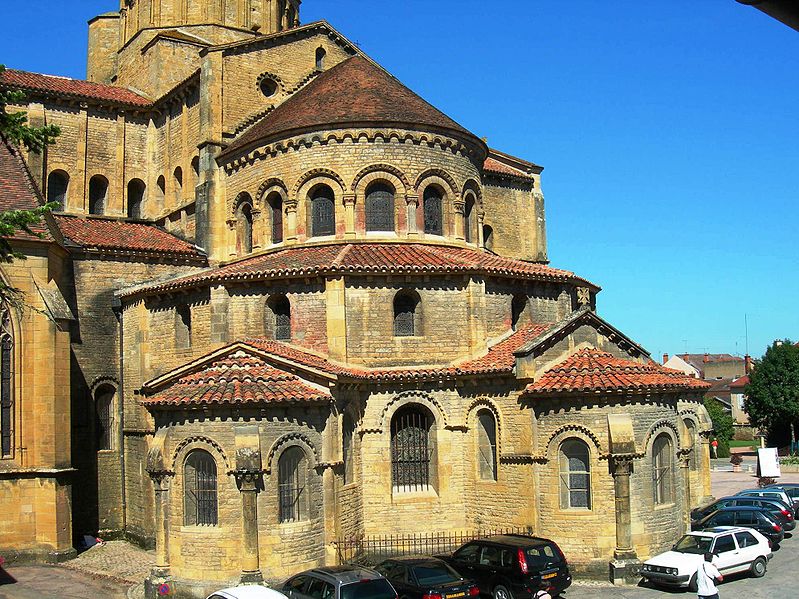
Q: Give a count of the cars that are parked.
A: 9